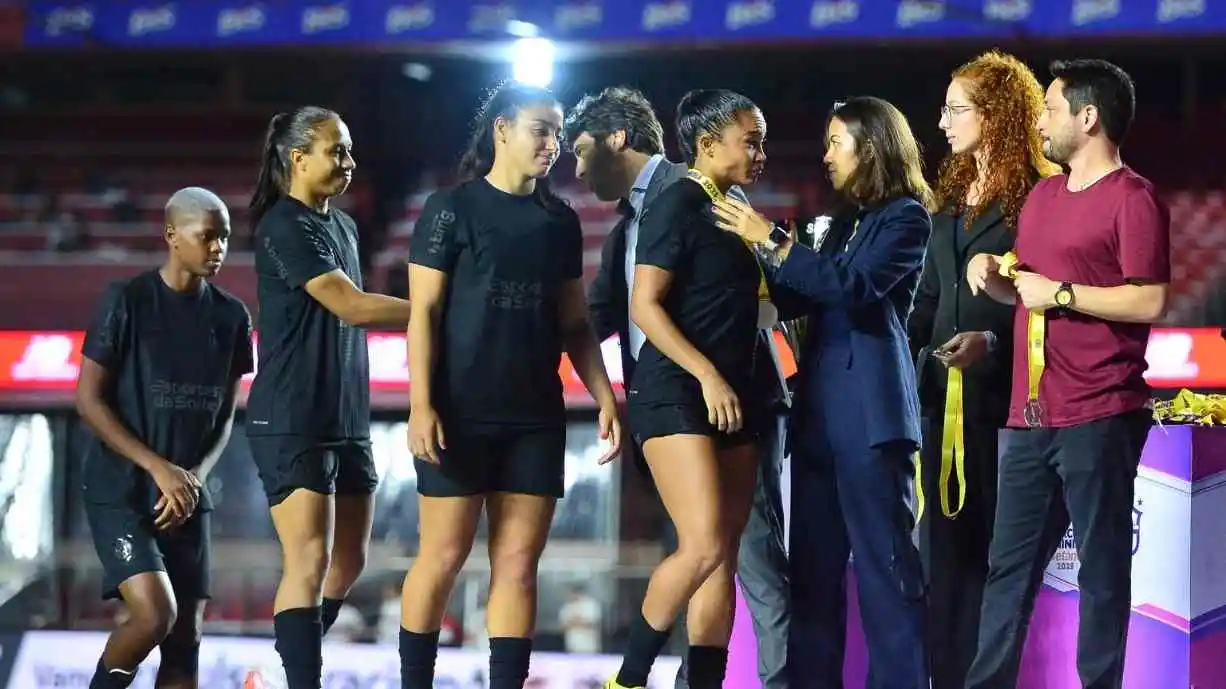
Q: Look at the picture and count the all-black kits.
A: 4